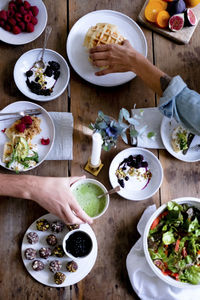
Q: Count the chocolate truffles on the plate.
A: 12